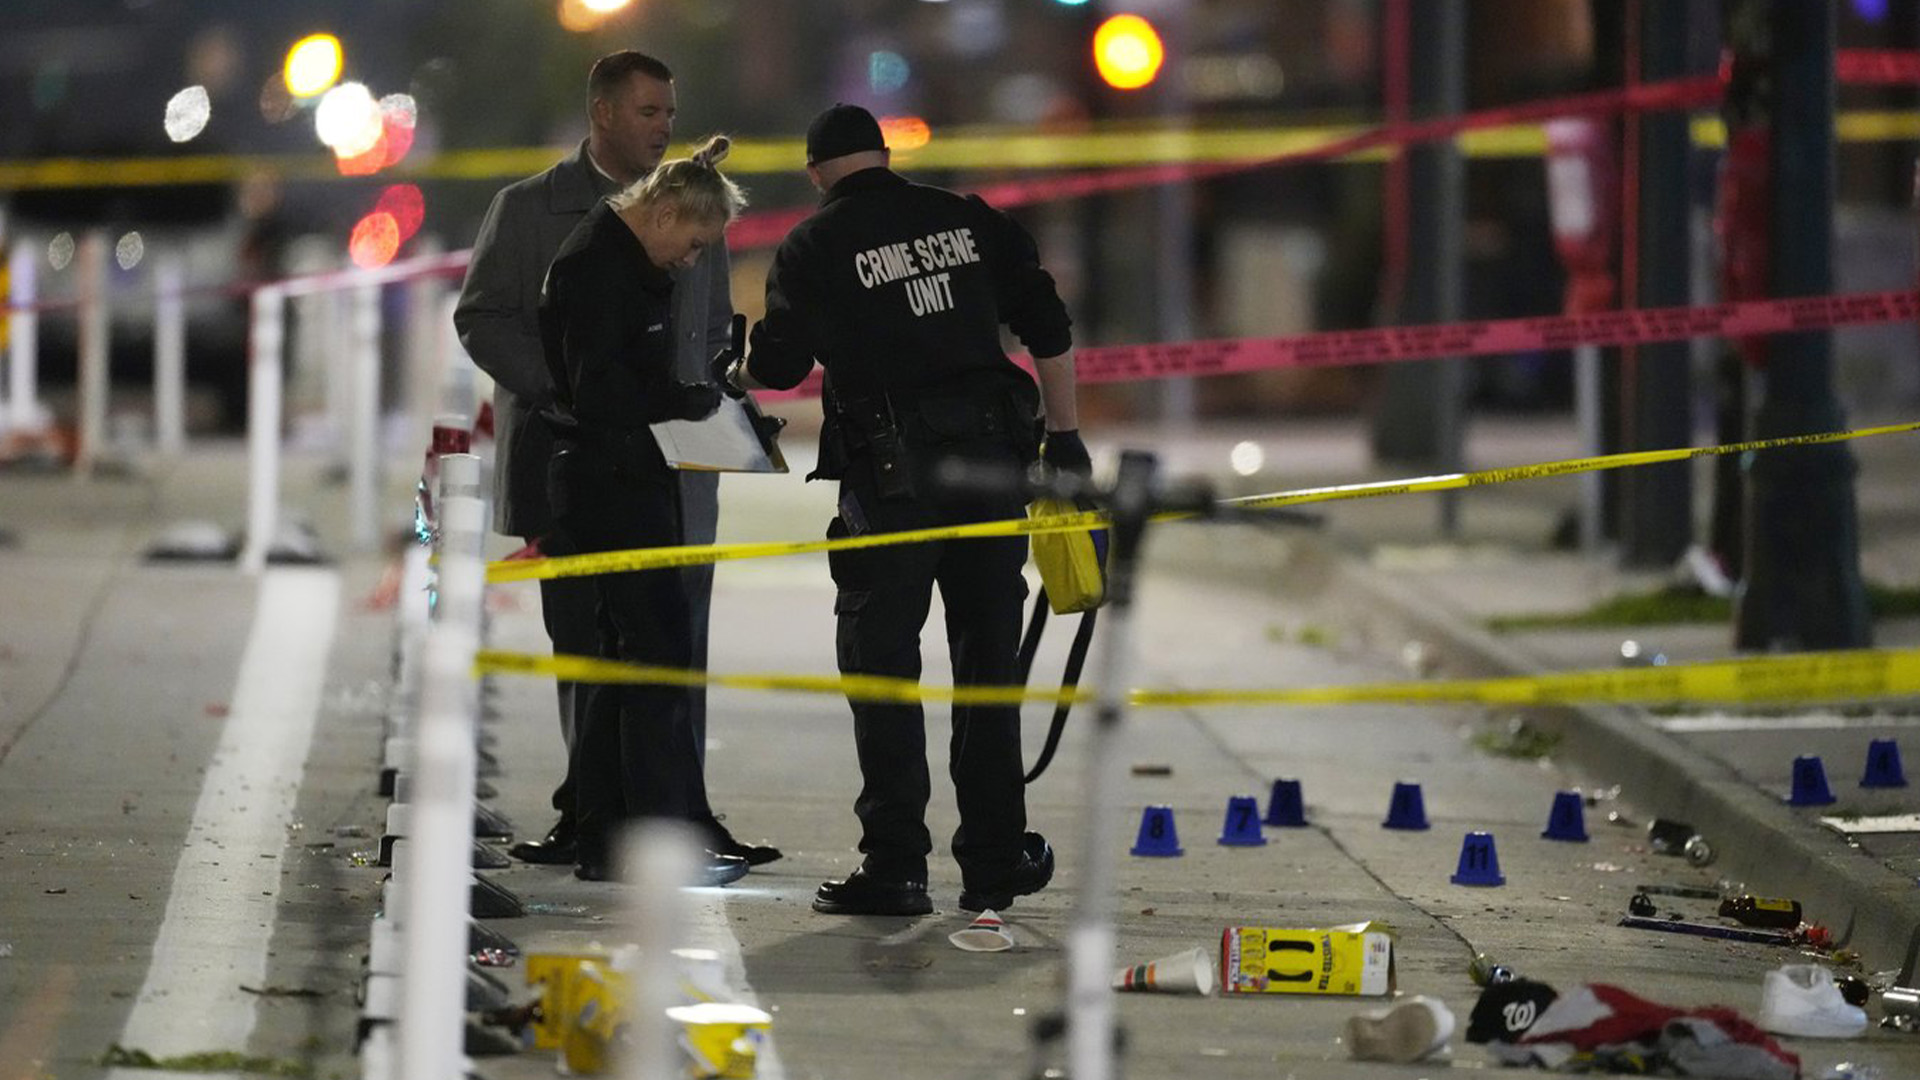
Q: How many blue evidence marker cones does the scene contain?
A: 8